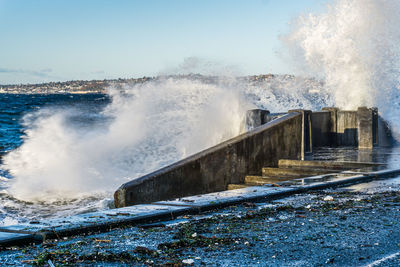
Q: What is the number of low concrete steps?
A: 4